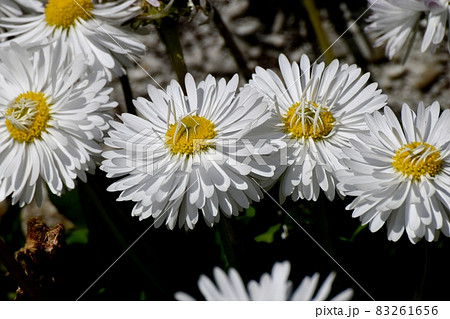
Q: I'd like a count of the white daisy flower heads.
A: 7